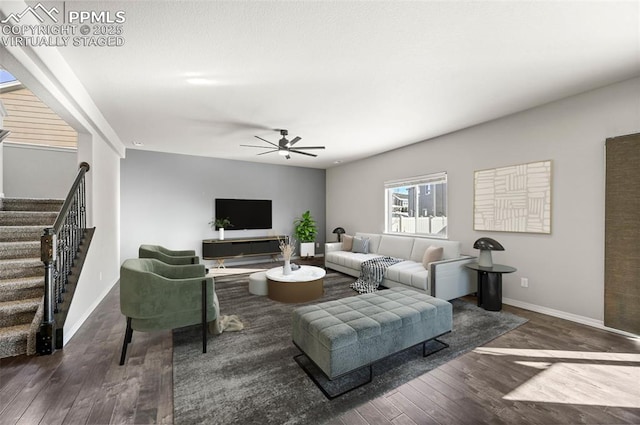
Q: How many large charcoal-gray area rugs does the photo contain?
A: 1